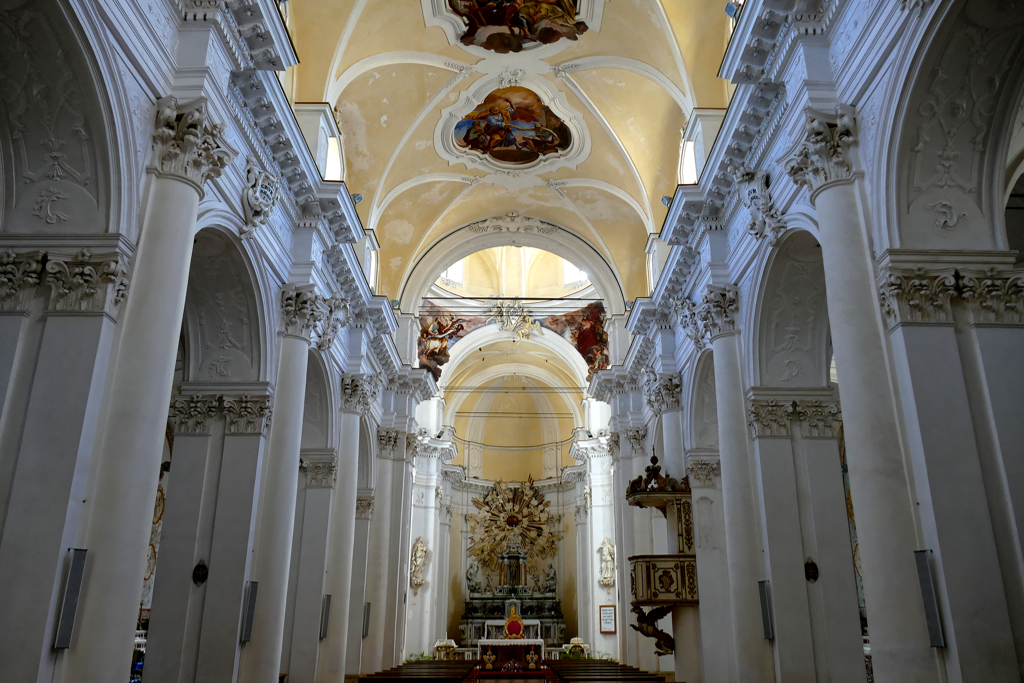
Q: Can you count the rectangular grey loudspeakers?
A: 6